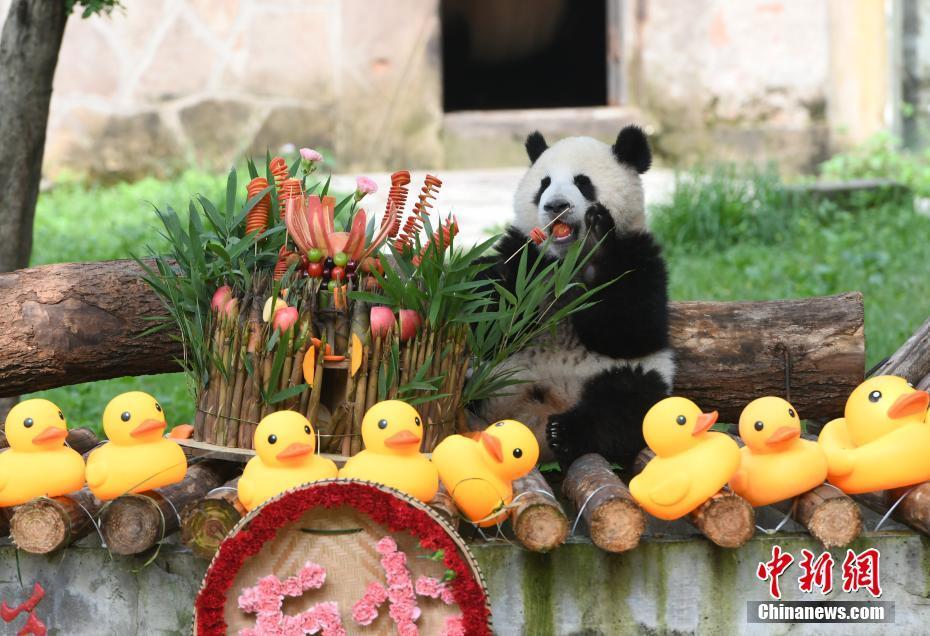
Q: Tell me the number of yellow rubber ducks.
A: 8